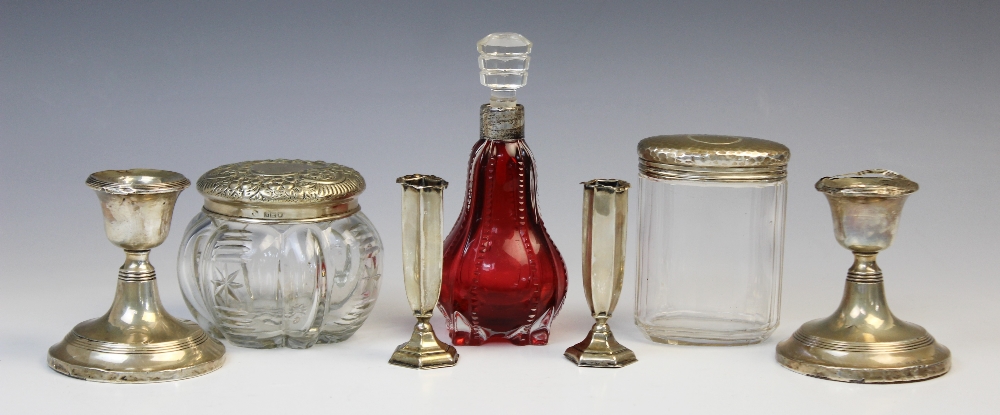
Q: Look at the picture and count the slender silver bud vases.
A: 2